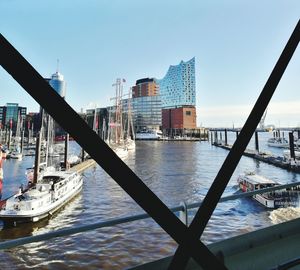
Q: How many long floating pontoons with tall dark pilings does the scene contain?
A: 2